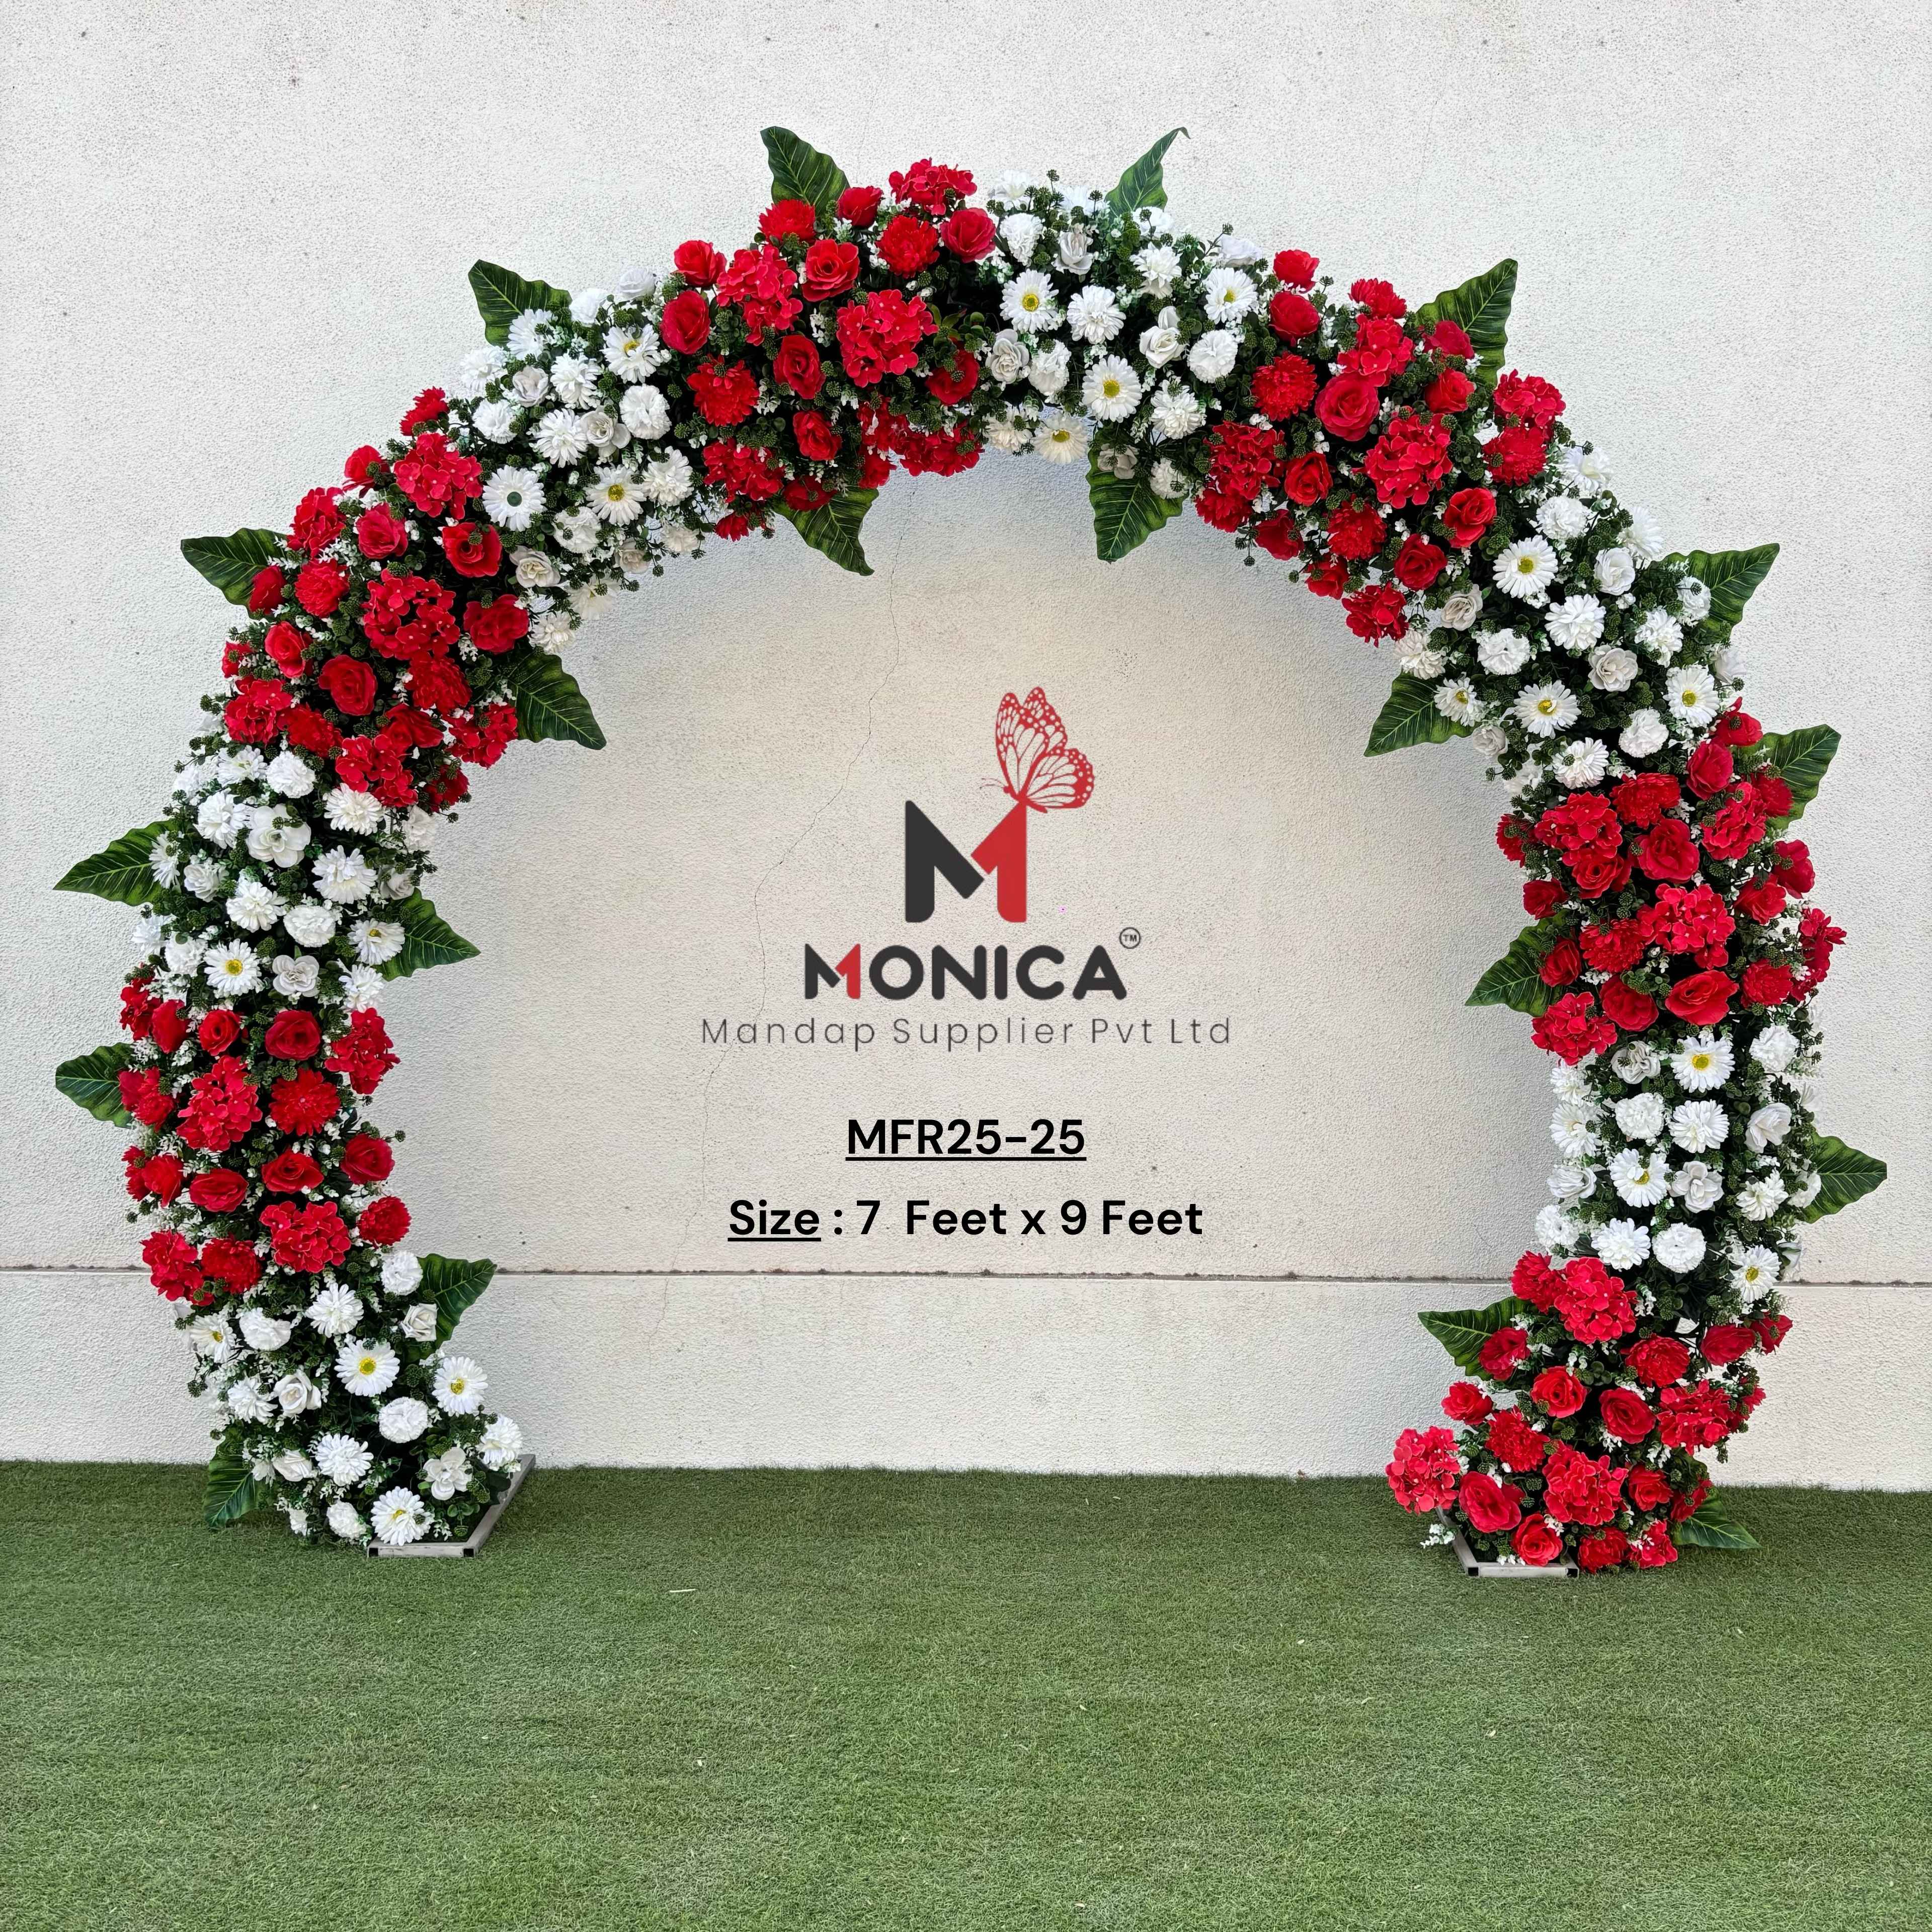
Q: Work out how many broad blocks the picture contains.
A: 12